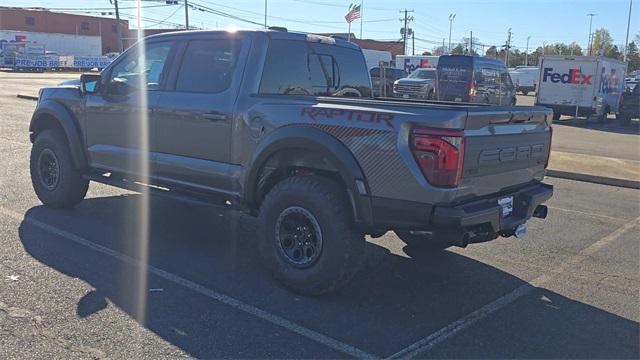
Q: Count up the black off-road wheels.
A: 2